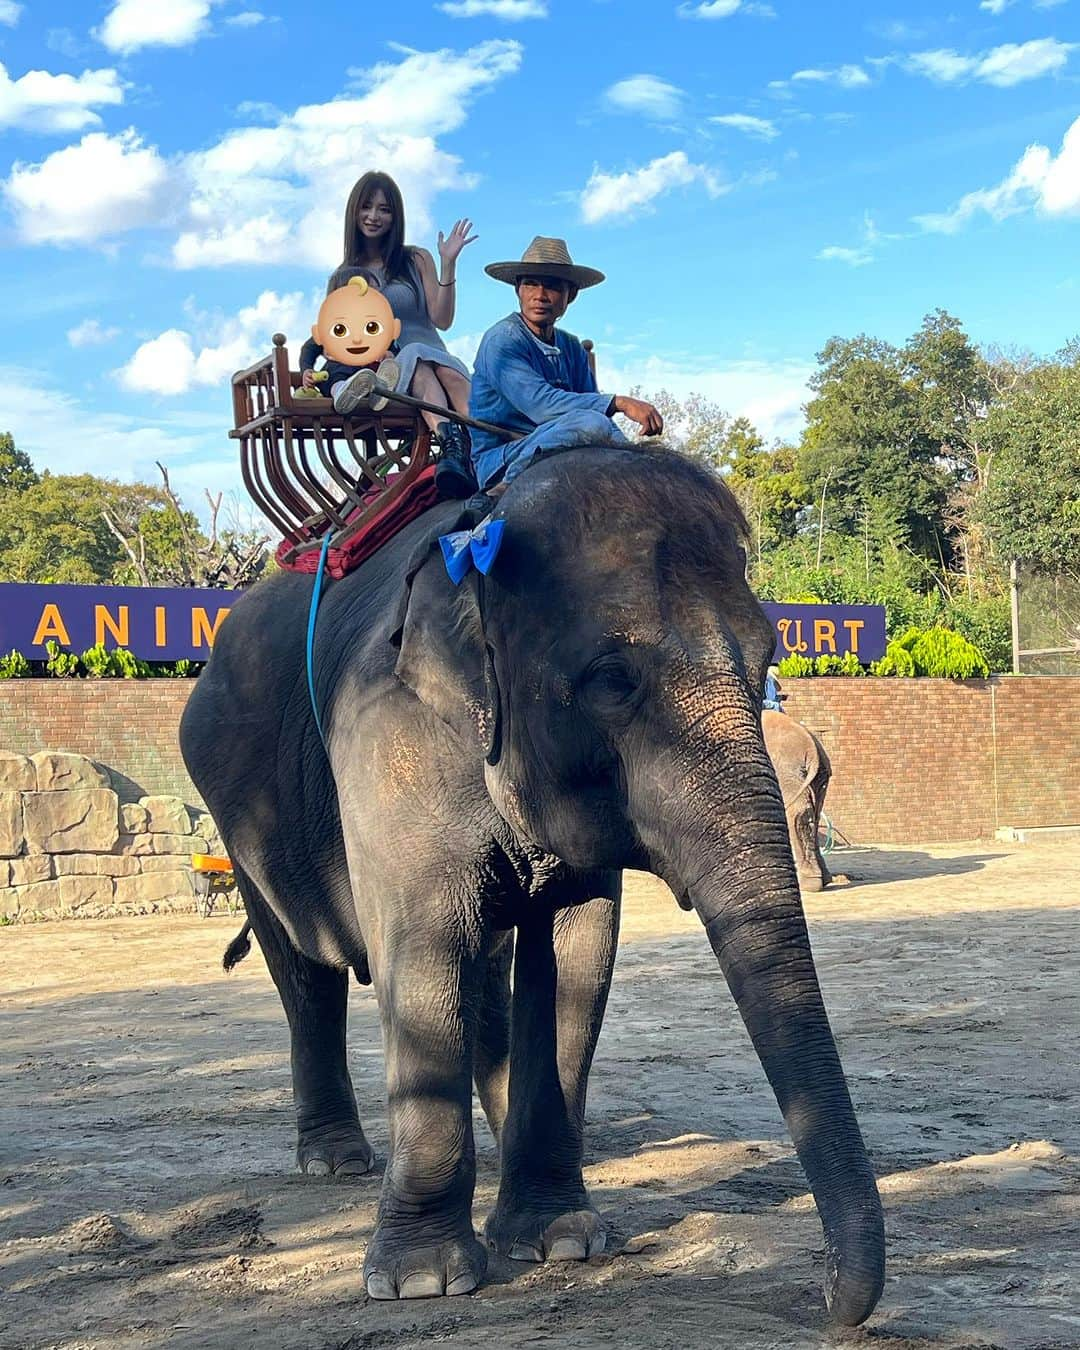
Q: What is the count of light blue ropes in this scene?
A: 1